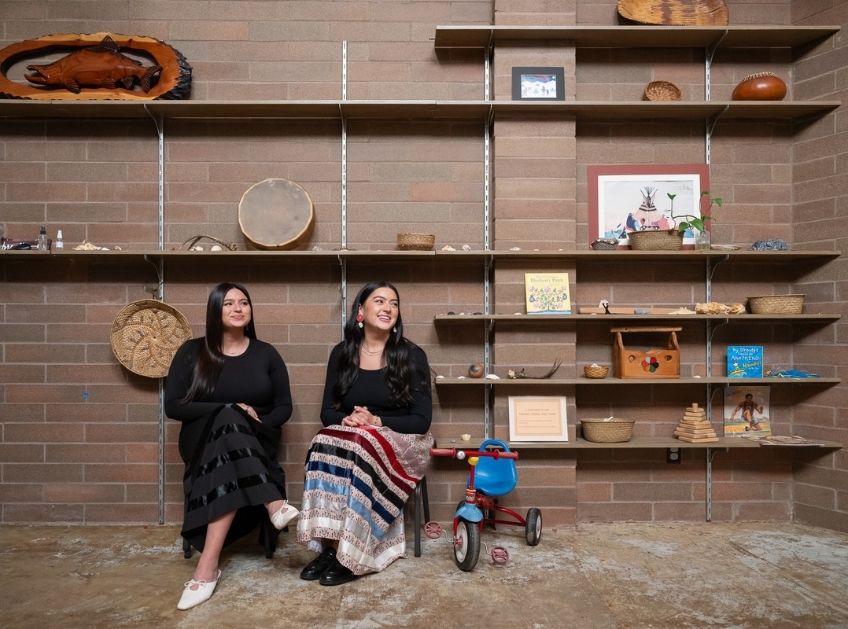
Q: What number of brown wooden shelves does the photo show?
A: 6